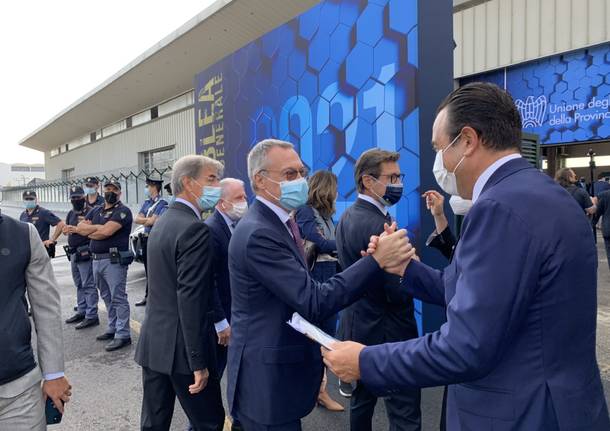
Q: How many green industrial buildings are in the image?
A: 0